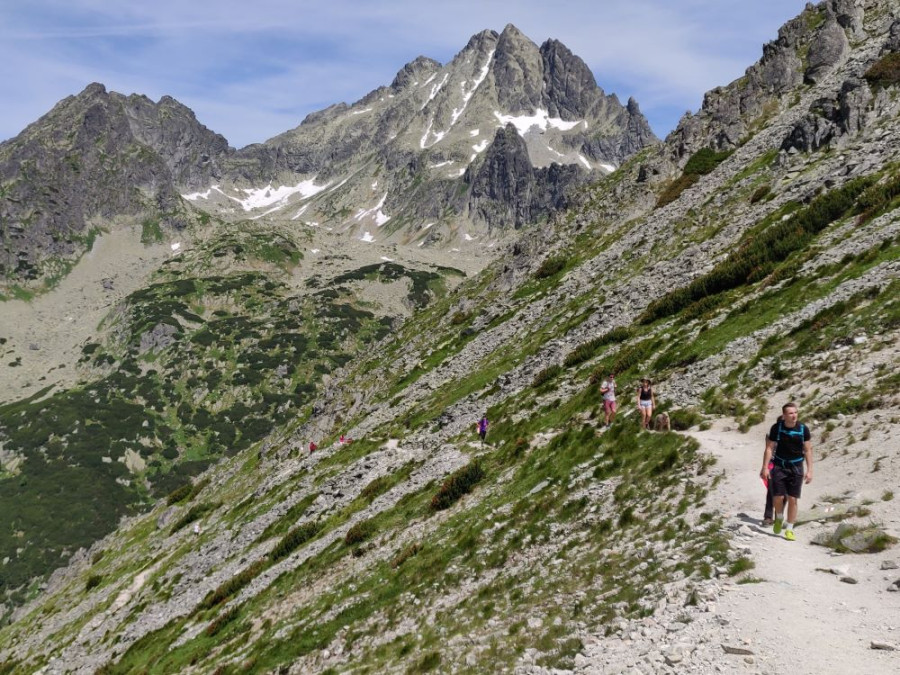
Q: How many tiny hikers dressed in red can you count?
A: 2